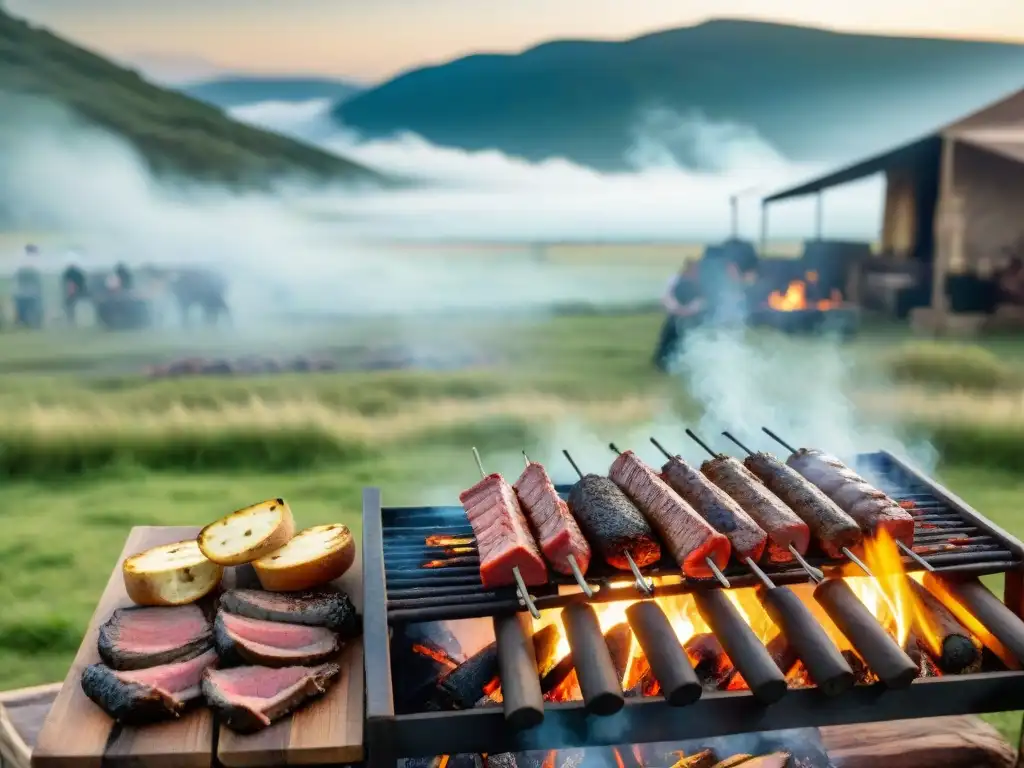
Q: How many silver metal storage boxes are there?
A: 0